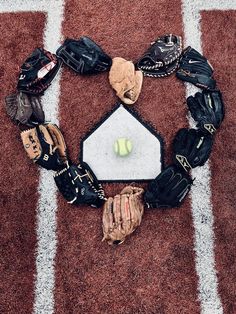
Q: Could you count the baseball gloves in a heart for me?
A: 12